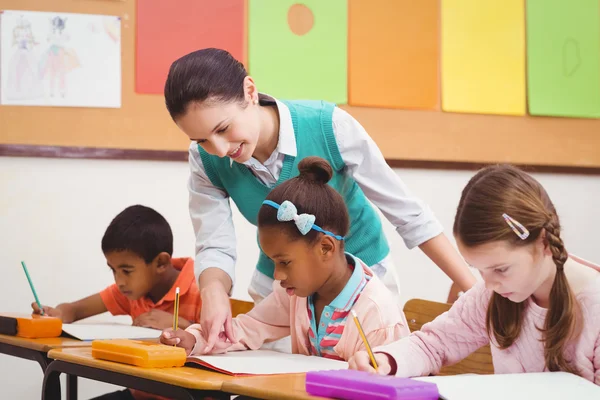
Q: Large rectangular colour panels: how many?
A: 5